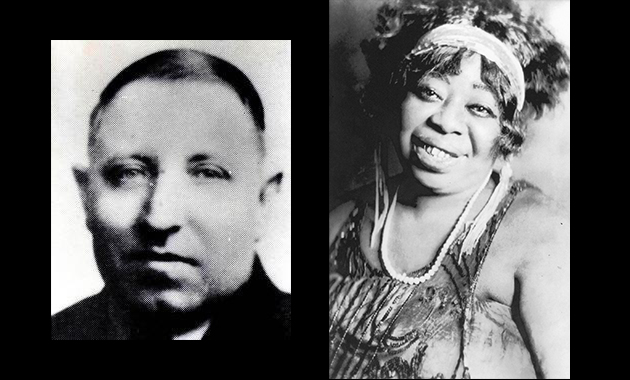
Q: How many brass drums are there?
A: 0